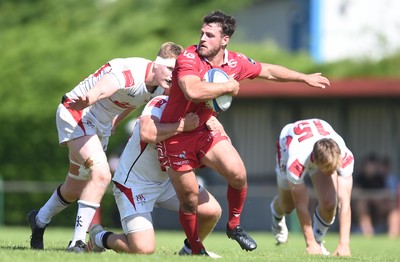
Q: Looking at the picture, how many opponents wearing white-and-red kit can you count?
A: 3